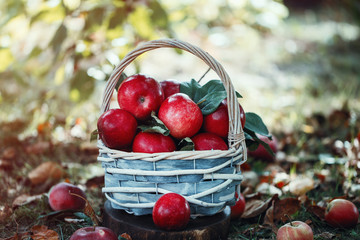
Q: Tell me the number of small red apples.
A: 14